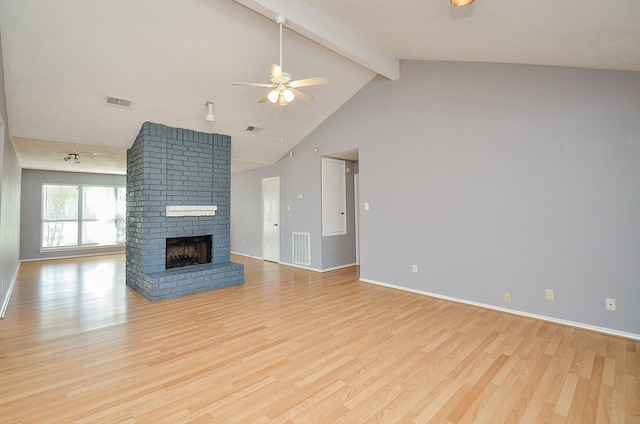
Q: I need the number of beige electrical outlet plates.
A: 2